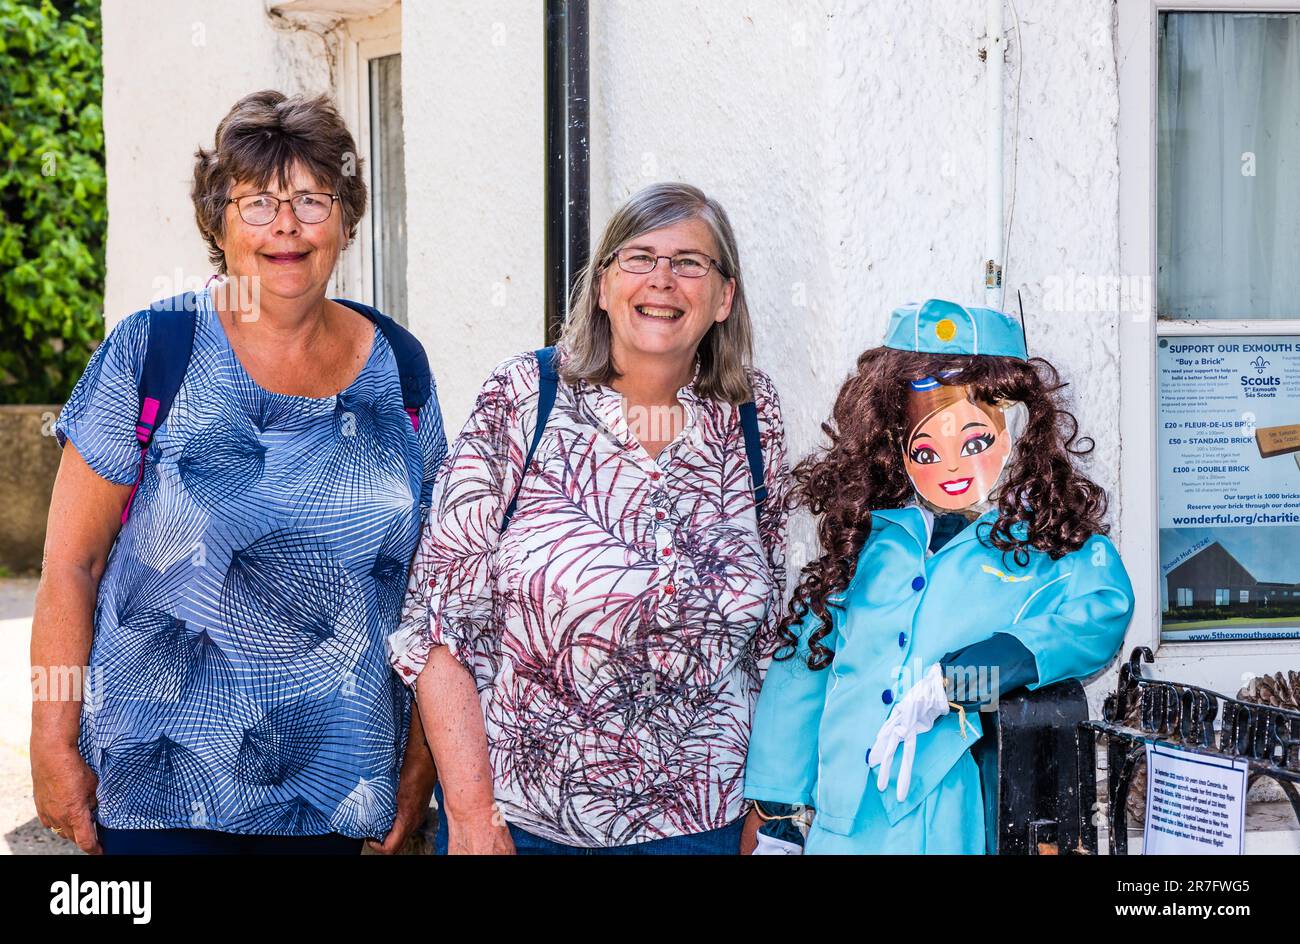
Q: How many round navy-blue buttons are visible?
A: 4